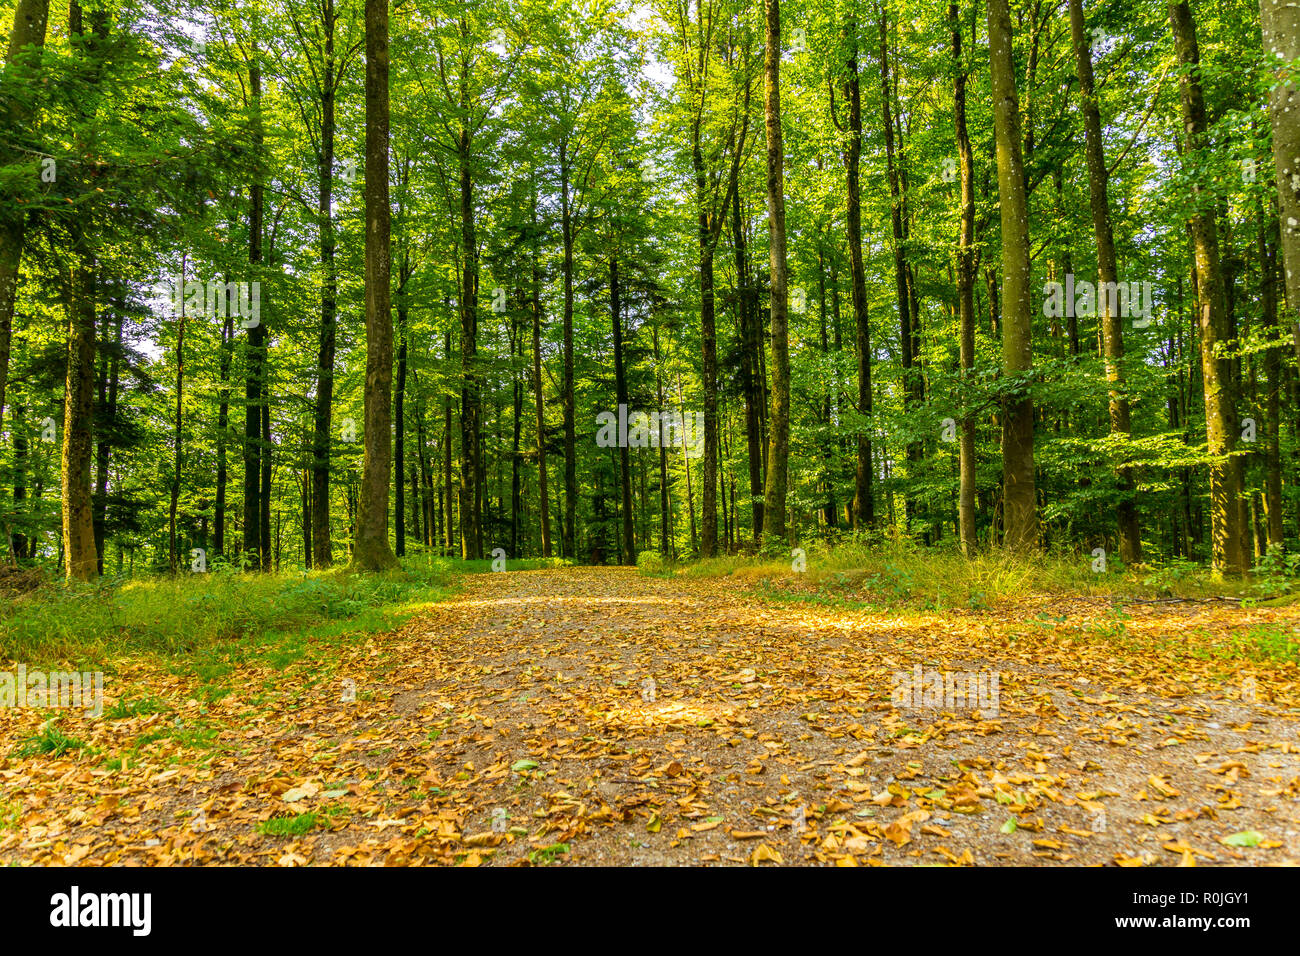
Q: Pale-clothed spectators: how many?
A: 0